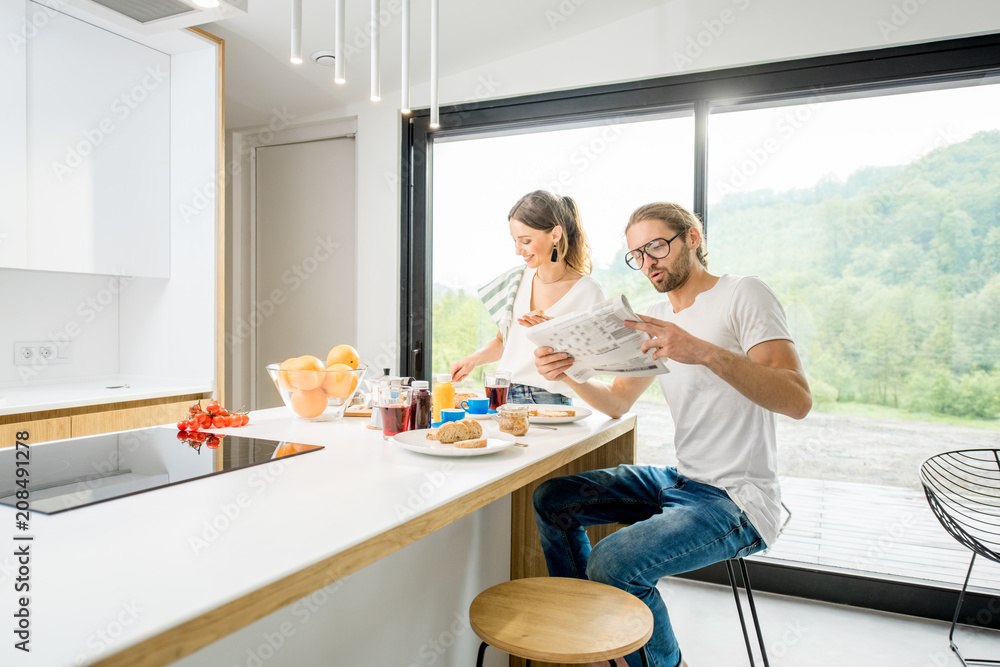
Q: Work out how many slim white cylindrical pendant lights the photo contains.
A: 5